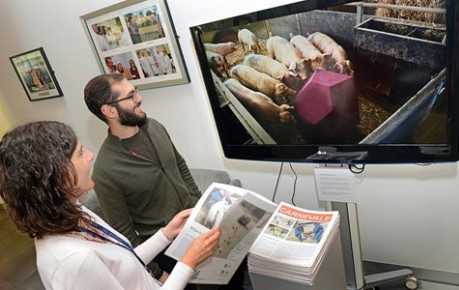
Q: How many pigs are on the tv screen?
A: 9